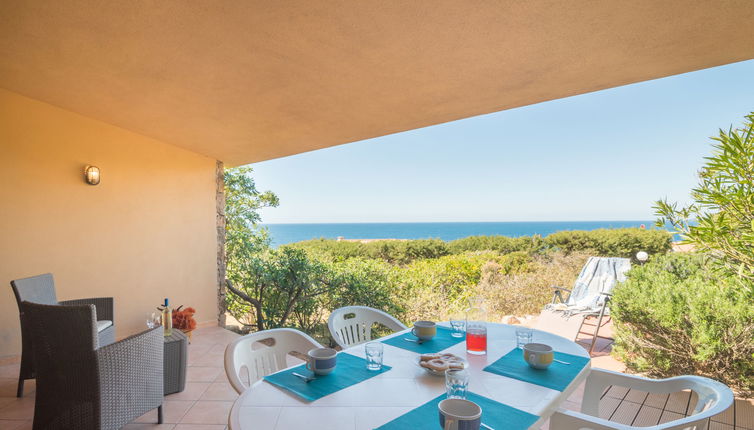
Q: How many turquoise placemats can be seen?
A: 4